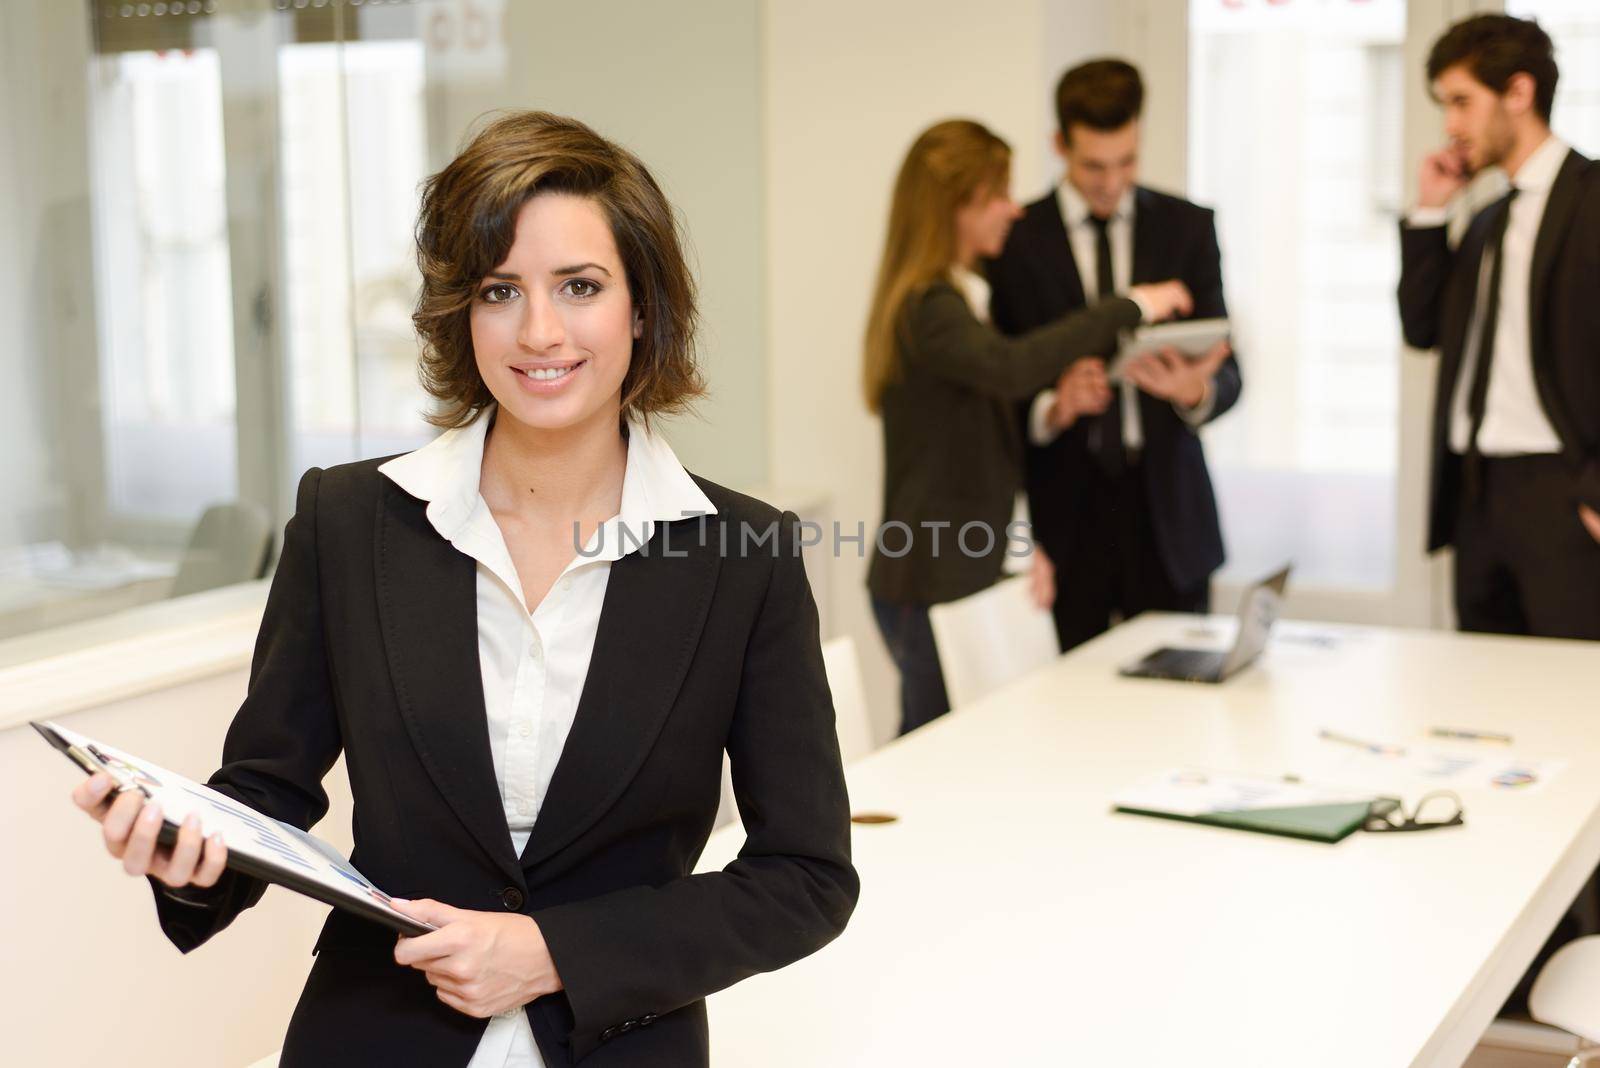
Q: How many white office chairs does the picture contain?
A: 3